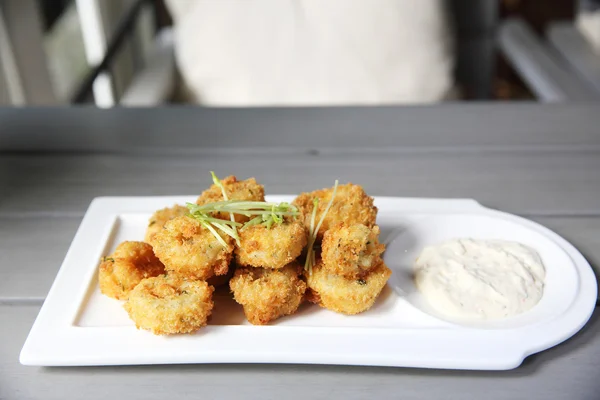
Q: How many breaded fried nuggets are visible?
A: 10